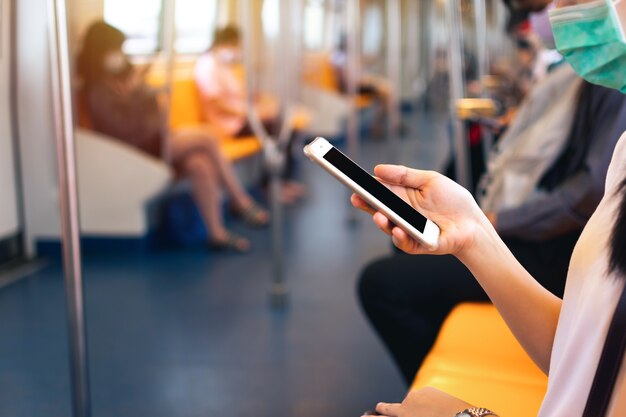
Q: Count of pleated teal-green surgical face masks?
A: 1